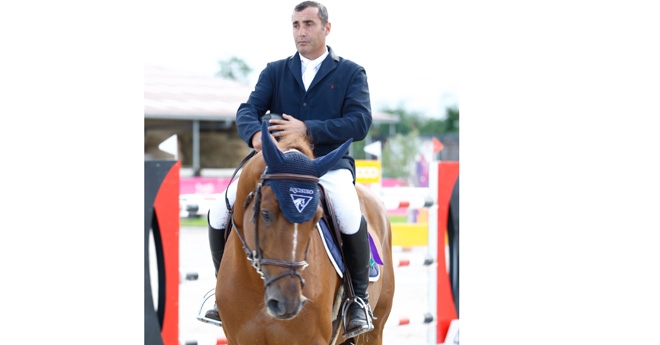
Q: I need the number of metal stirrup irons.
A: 2